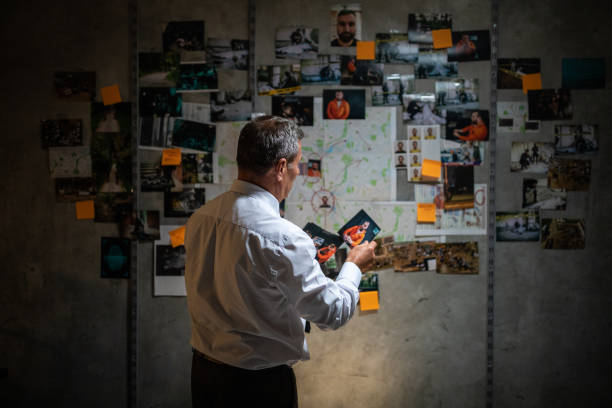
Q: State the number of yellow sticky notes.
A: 10